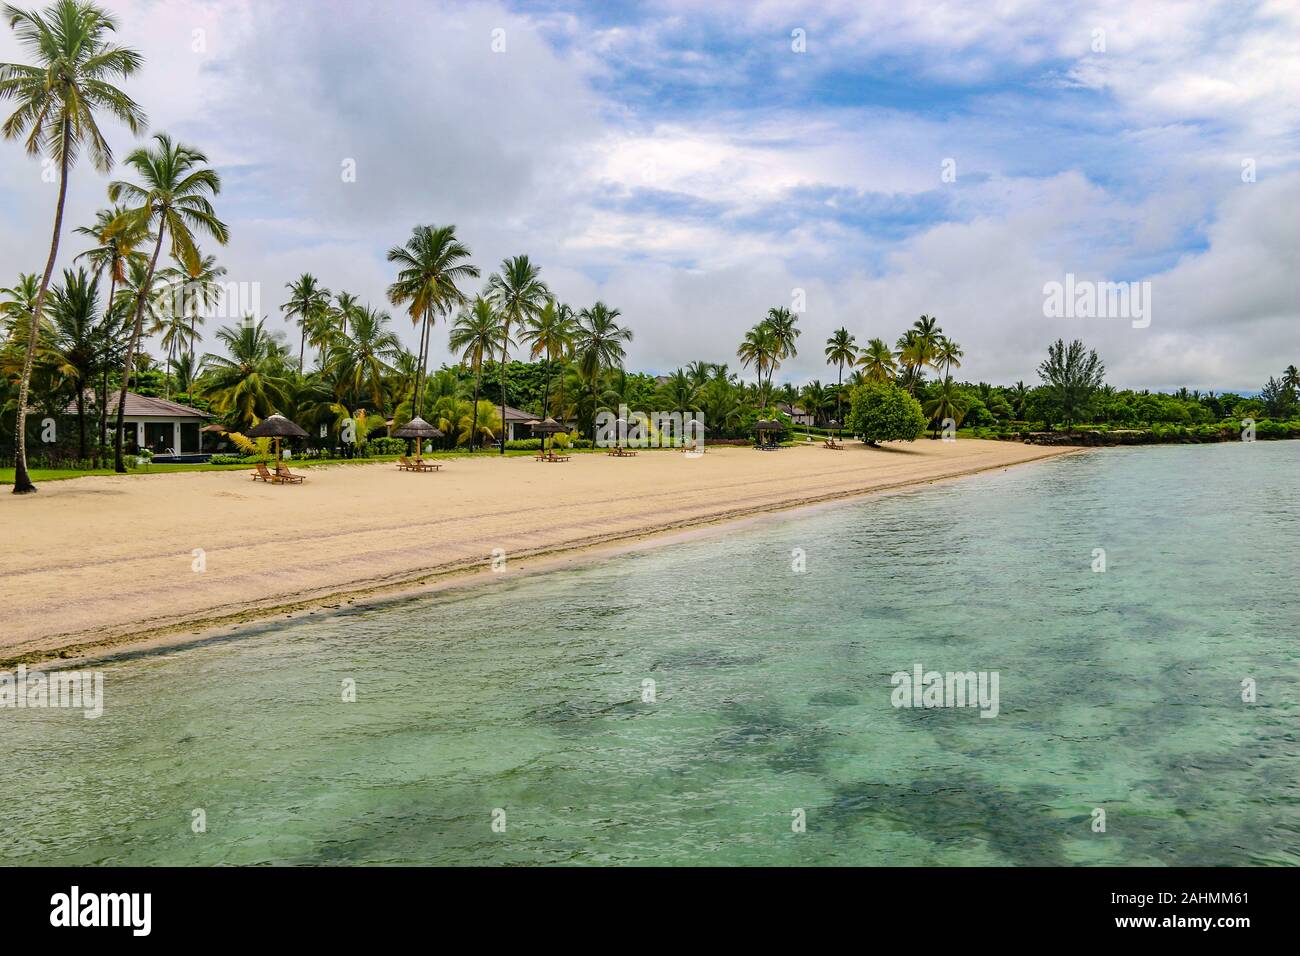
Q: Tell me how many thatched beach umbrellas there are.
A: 8